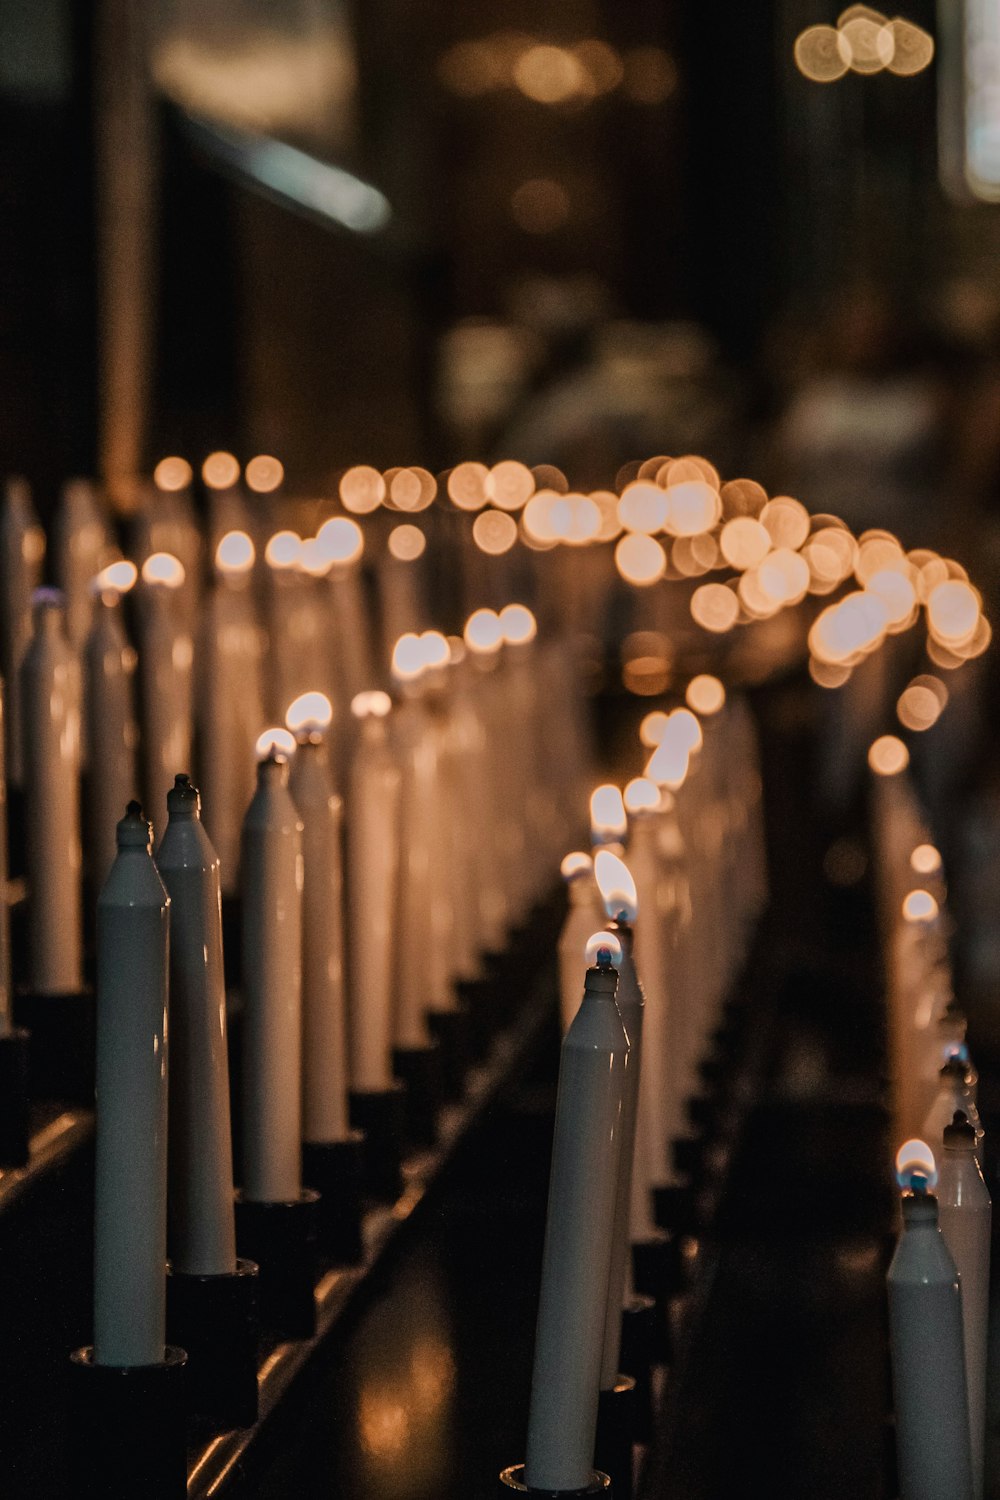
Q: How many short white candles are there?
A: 0